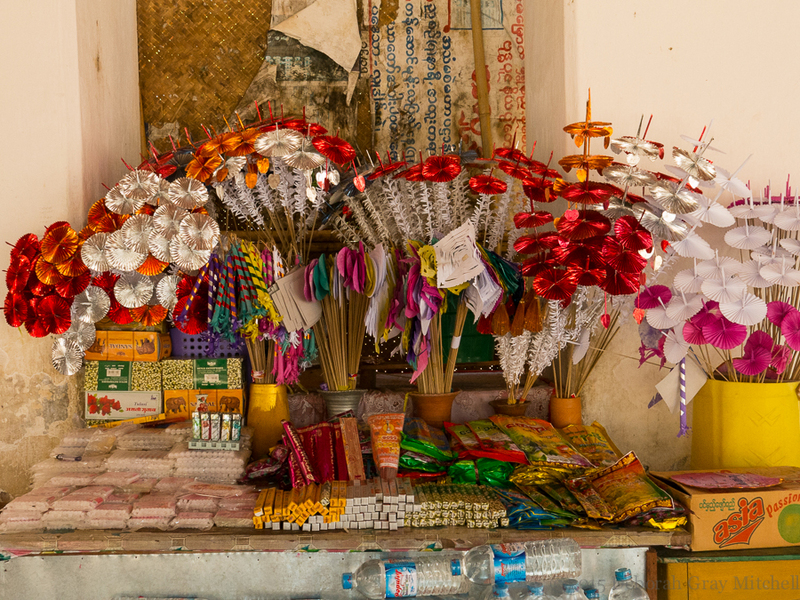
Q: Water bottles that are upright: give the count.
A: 5